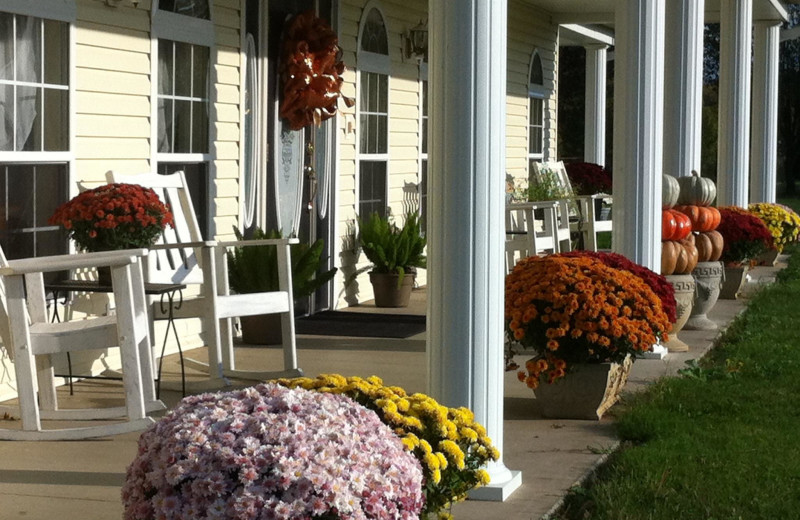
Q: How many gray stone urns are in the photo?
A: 2